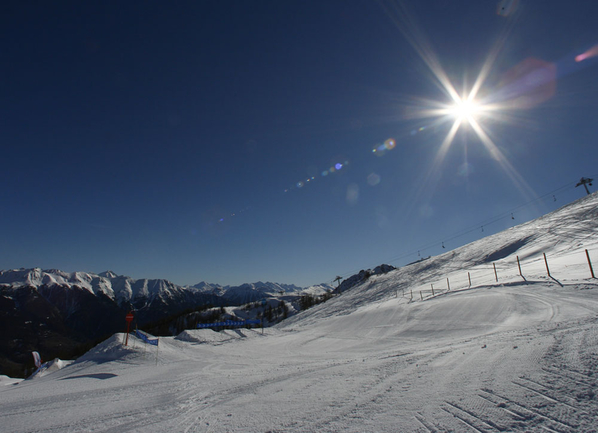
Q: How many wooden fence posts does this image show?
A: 11